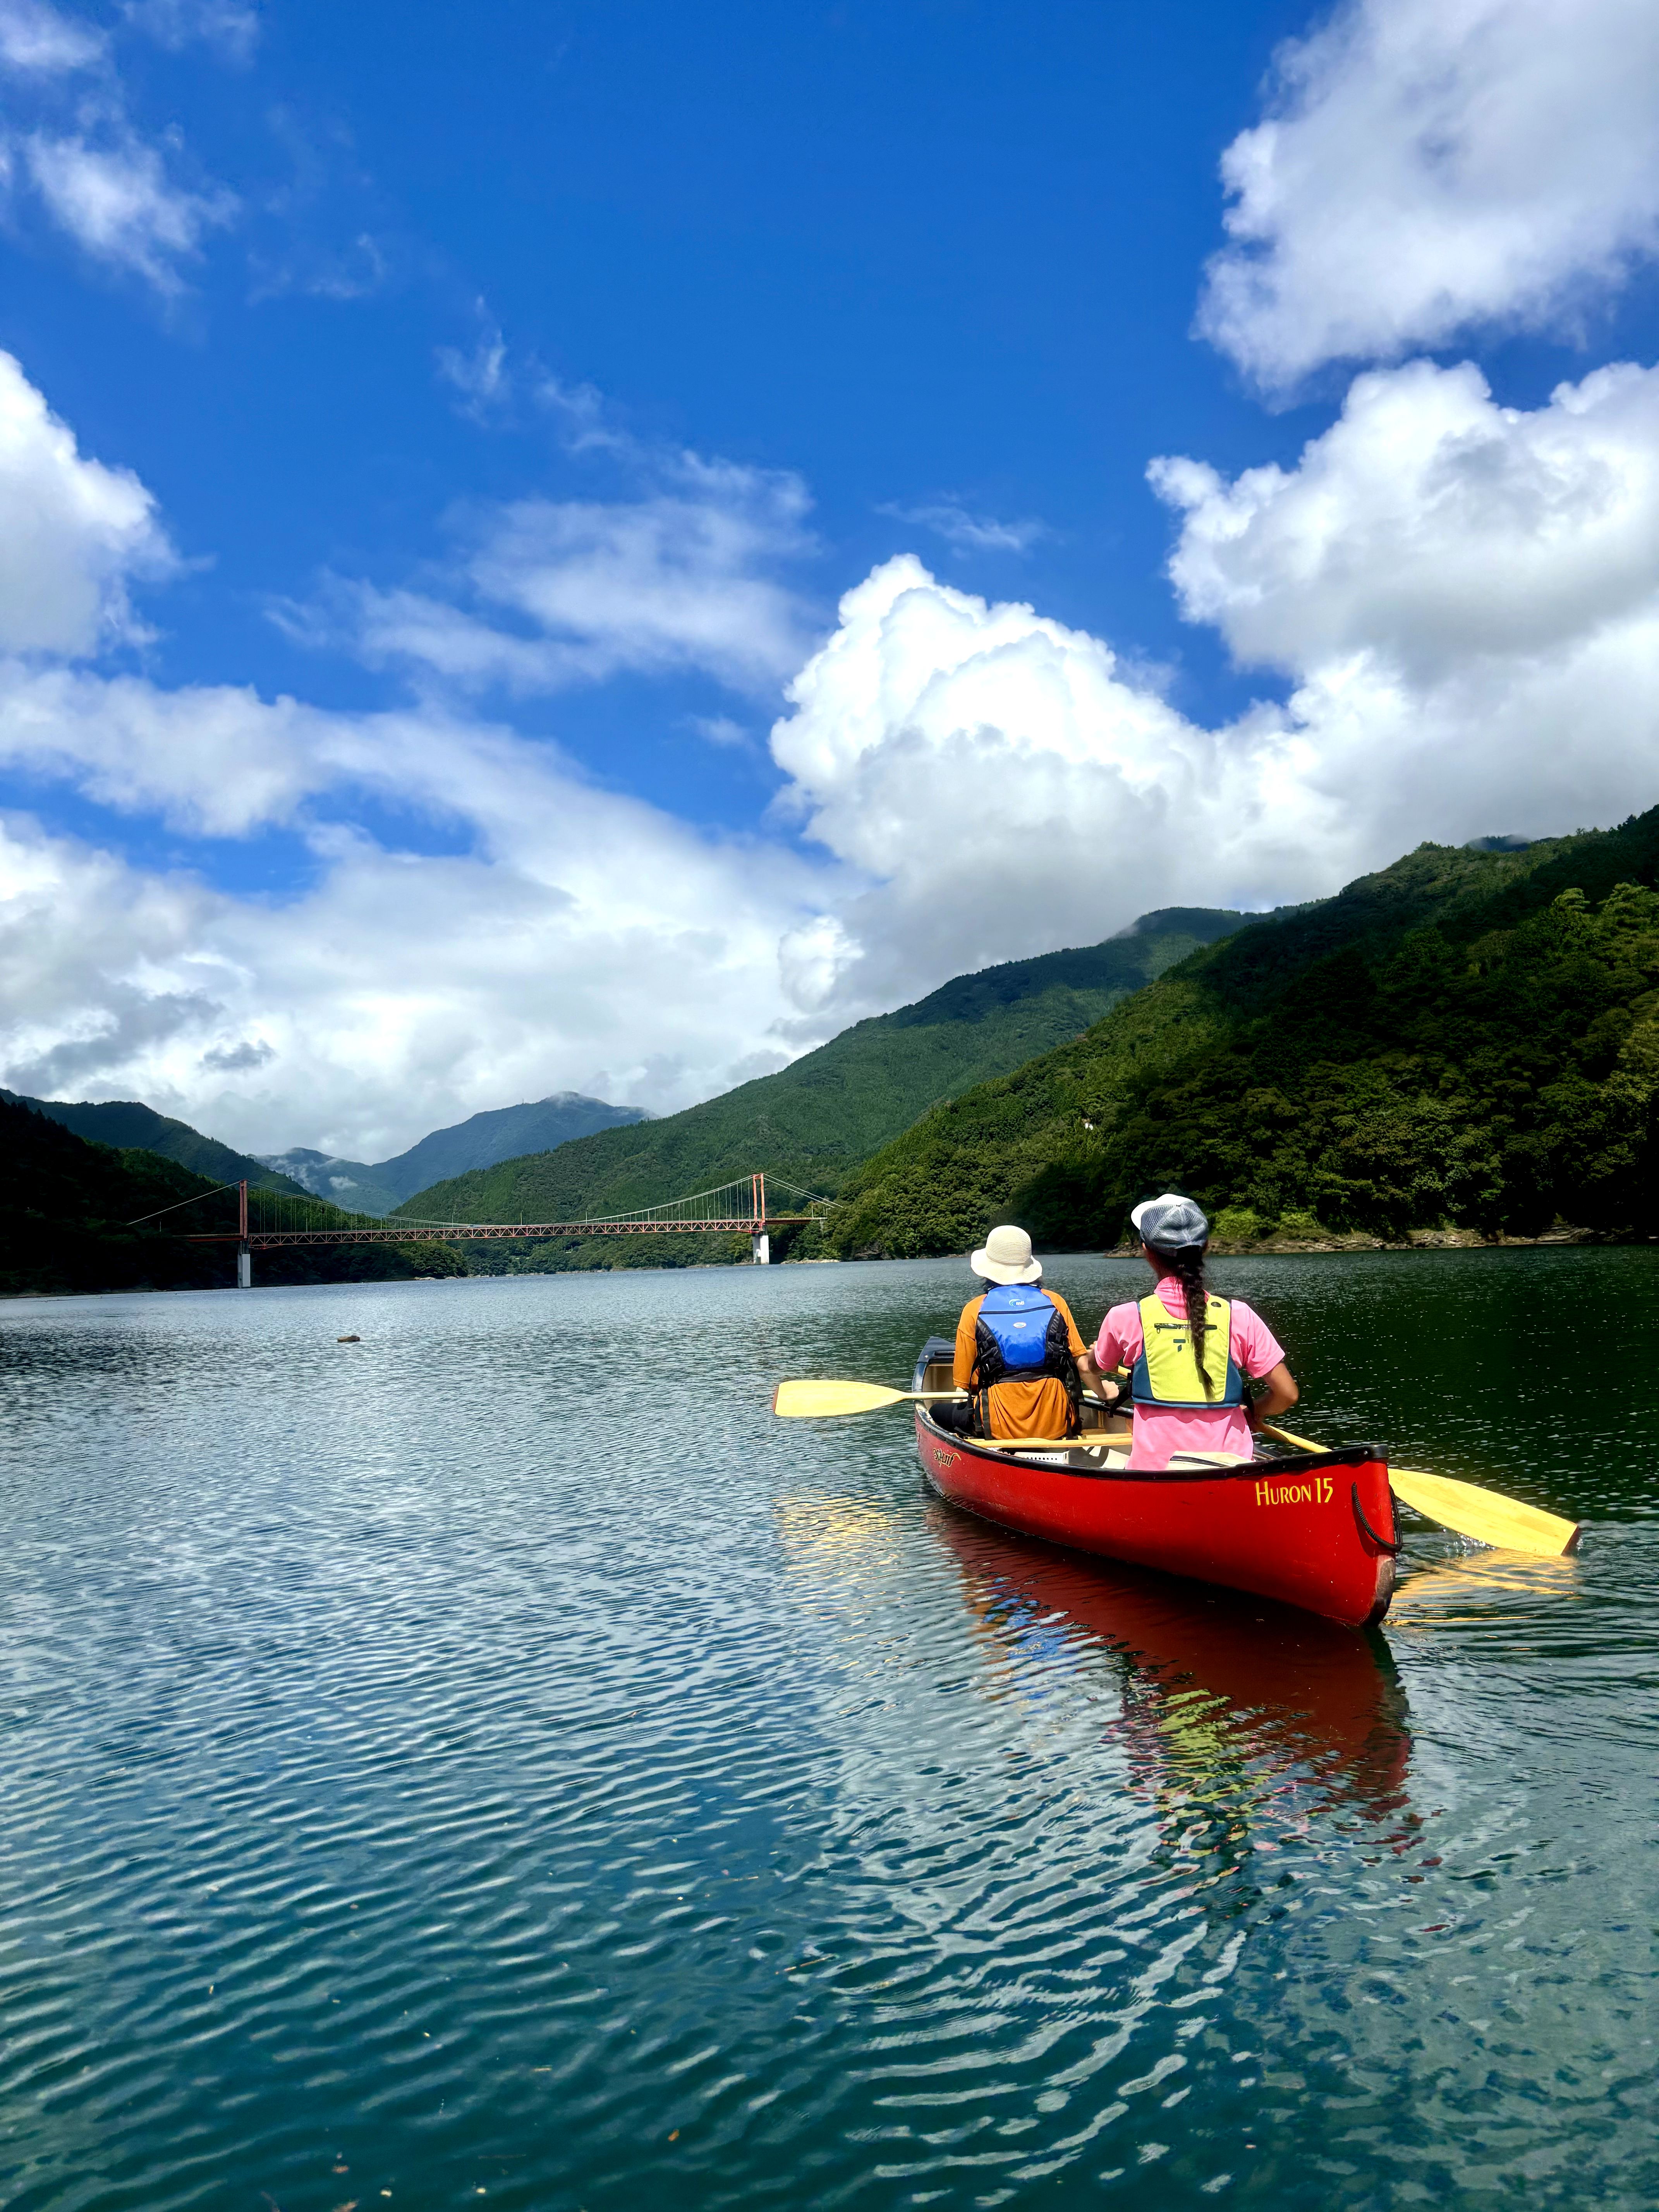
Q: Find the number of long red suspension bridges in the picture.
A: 1